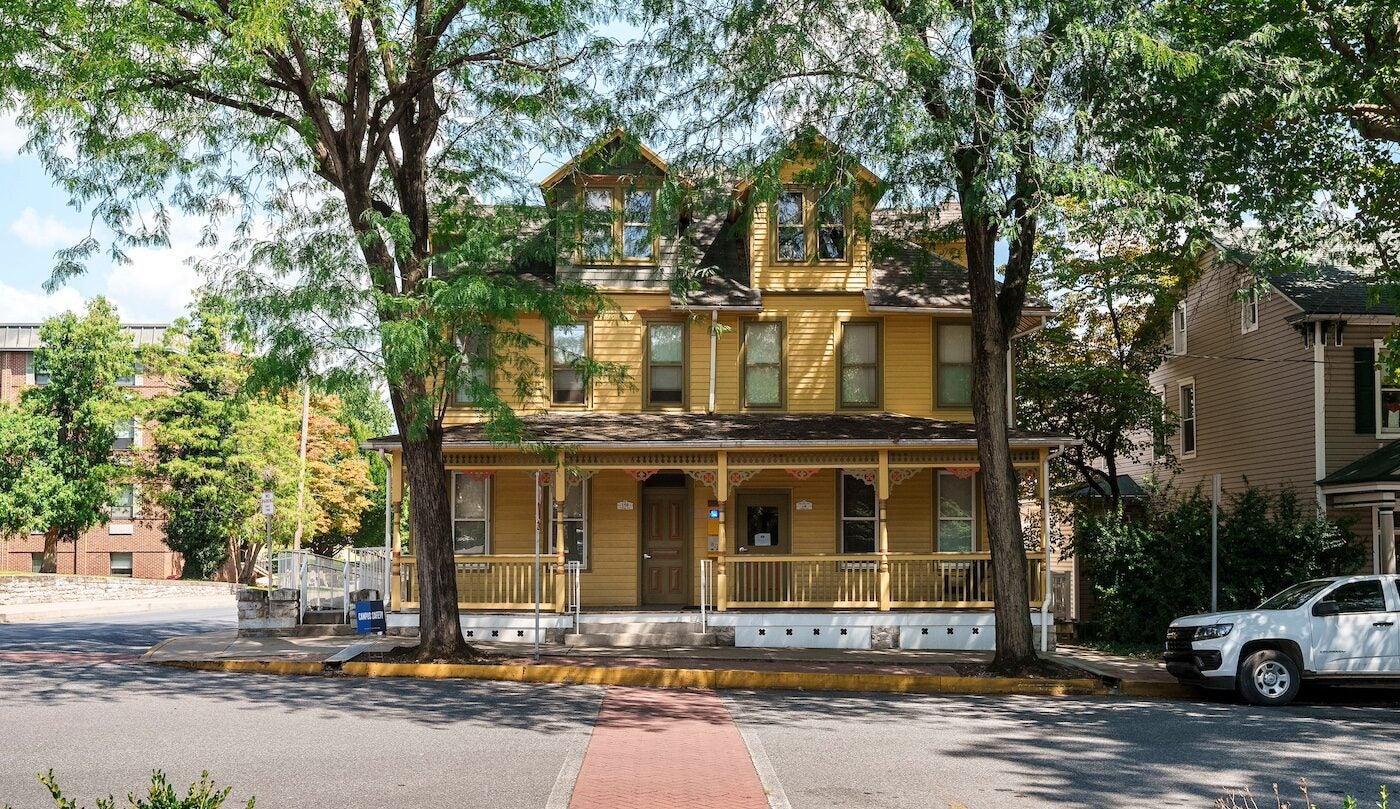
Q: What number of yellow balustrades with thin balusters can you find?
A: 3